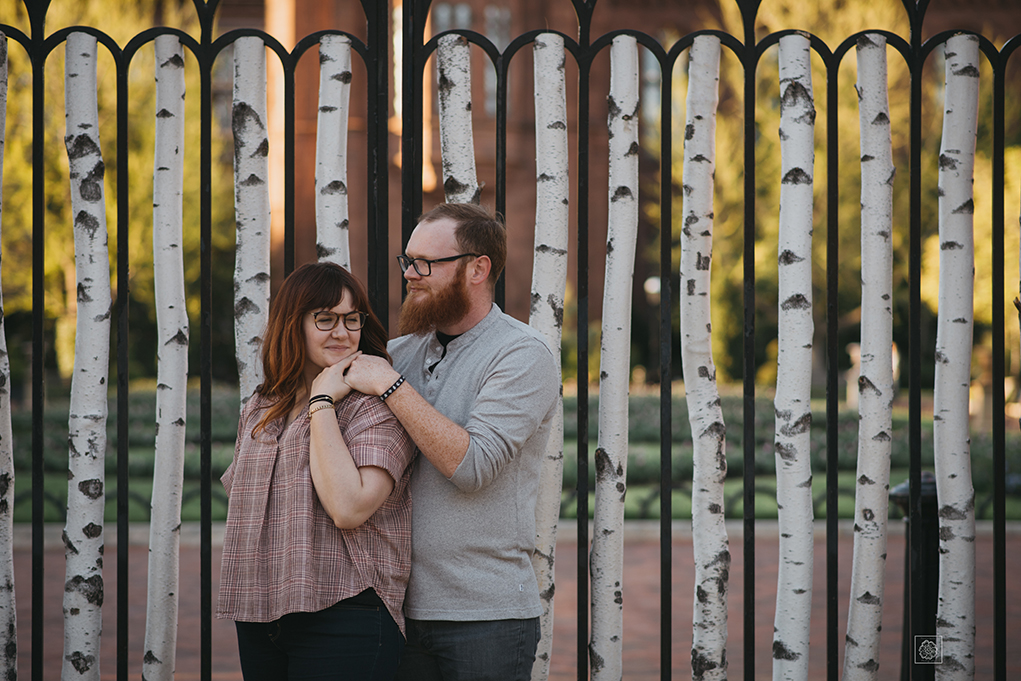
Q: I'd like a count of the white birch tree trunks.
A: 12